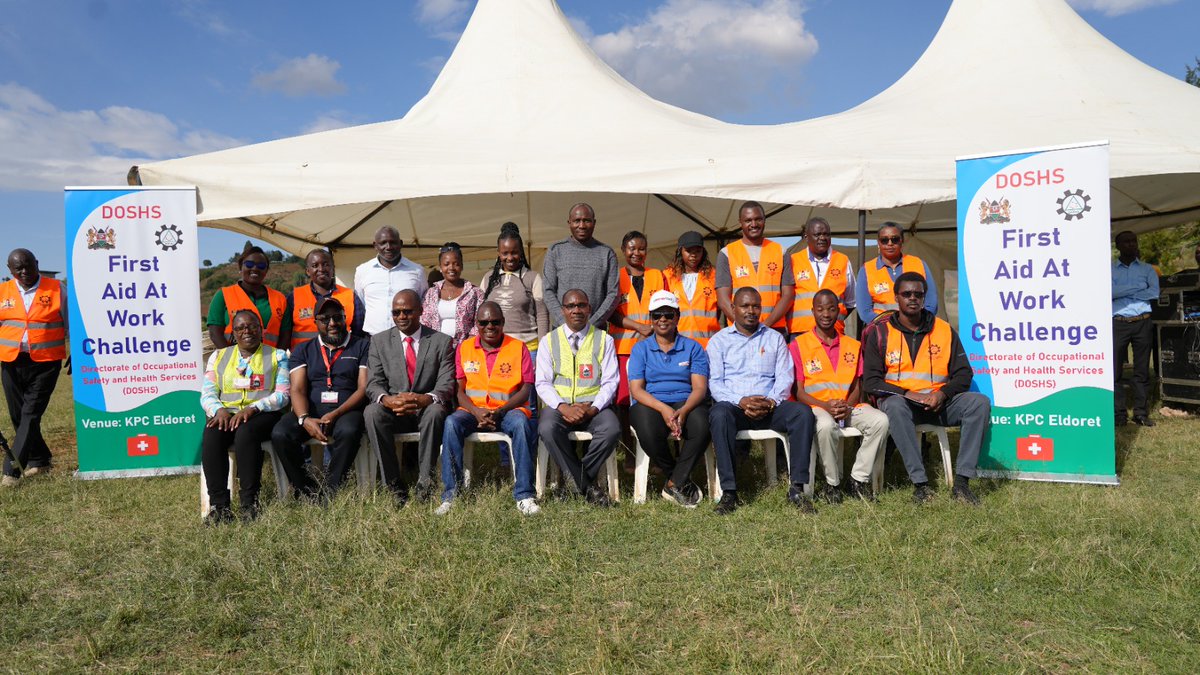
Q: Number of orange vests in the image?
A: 11